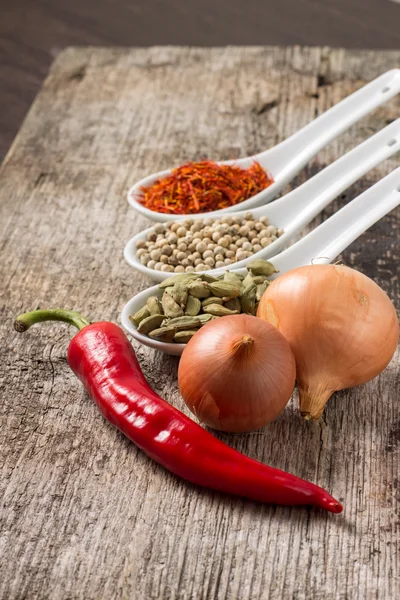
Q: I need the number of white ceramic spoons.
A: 3